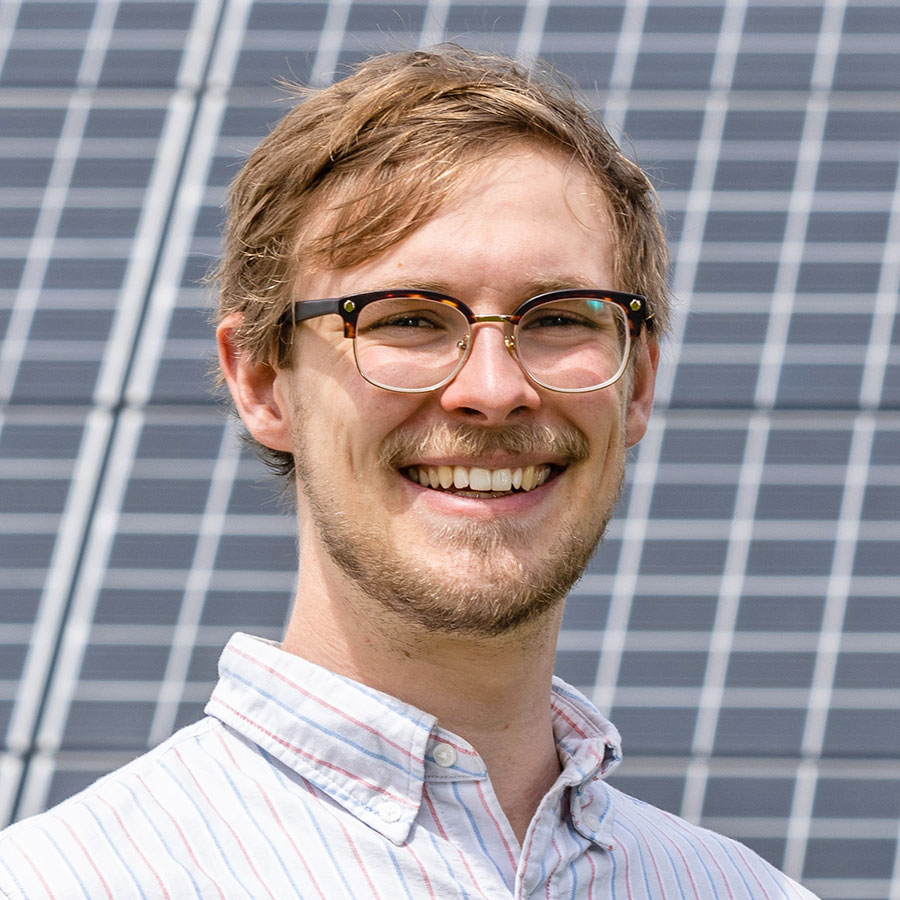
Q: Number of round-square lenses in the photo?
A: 2